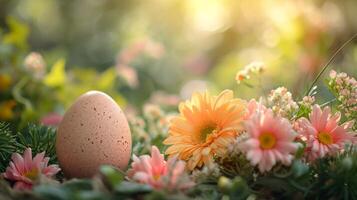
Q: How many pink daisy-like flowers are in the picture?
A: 4